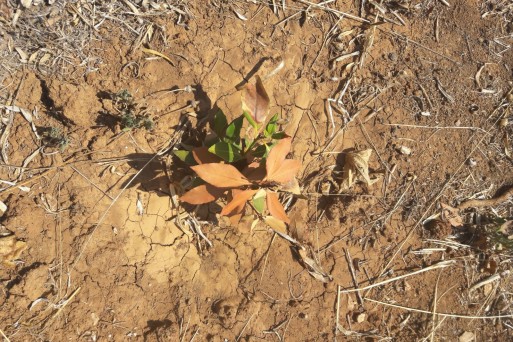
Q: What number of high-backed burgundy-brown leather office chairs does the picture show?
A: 0